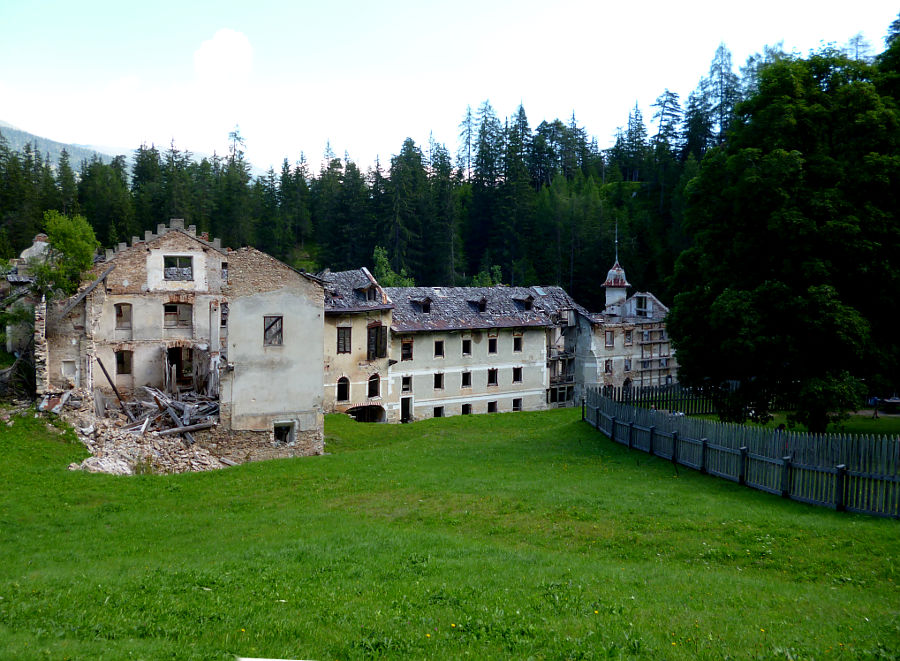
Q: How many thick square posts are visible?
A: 10